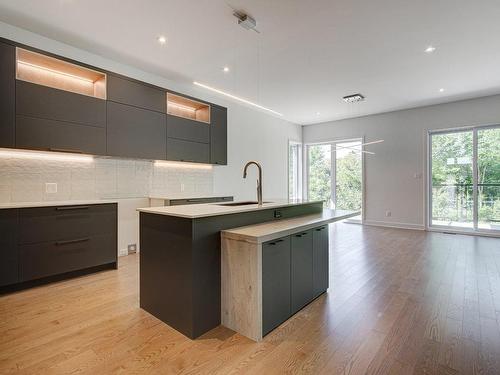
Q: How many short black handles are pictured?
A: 3